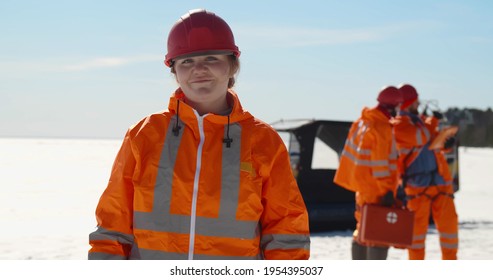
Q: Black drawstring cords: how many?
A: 2